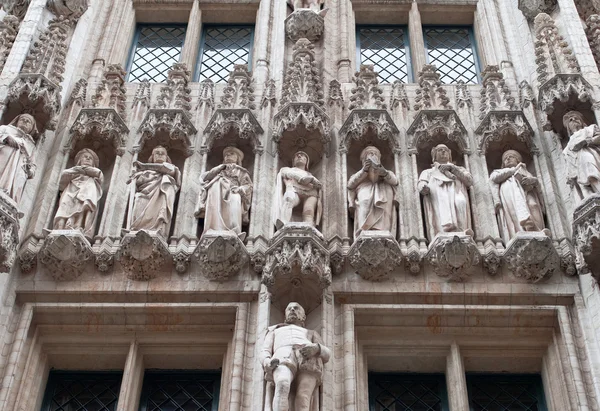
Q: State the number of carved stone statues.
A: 10